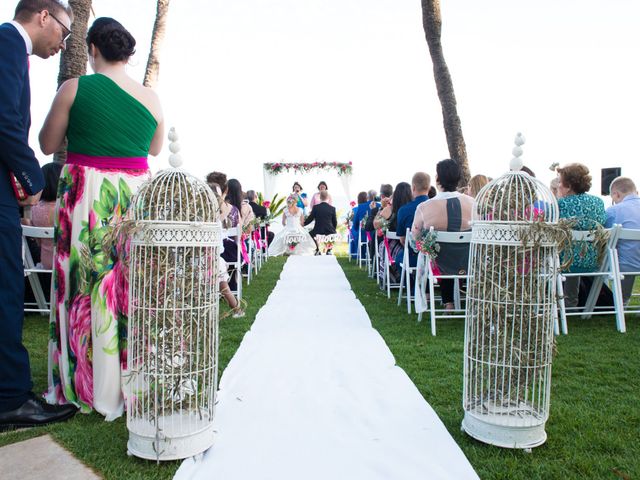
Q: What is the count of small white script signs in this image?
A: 2